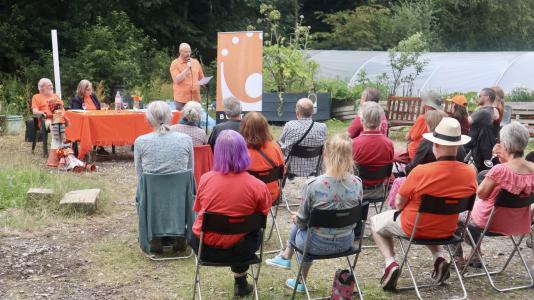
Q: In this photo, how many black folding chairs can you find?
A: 7